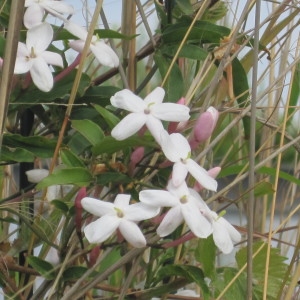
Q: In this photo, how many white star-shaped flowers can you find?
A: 8